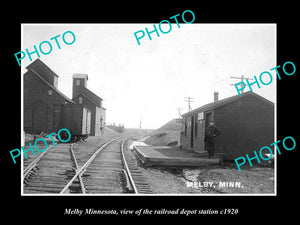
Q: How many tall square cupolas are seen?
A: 1